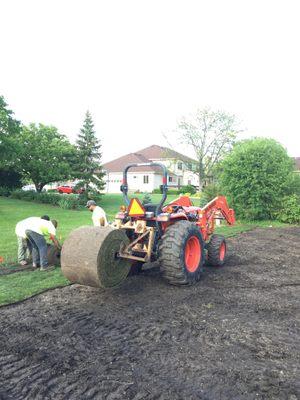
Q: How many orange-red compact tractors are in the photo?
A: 1